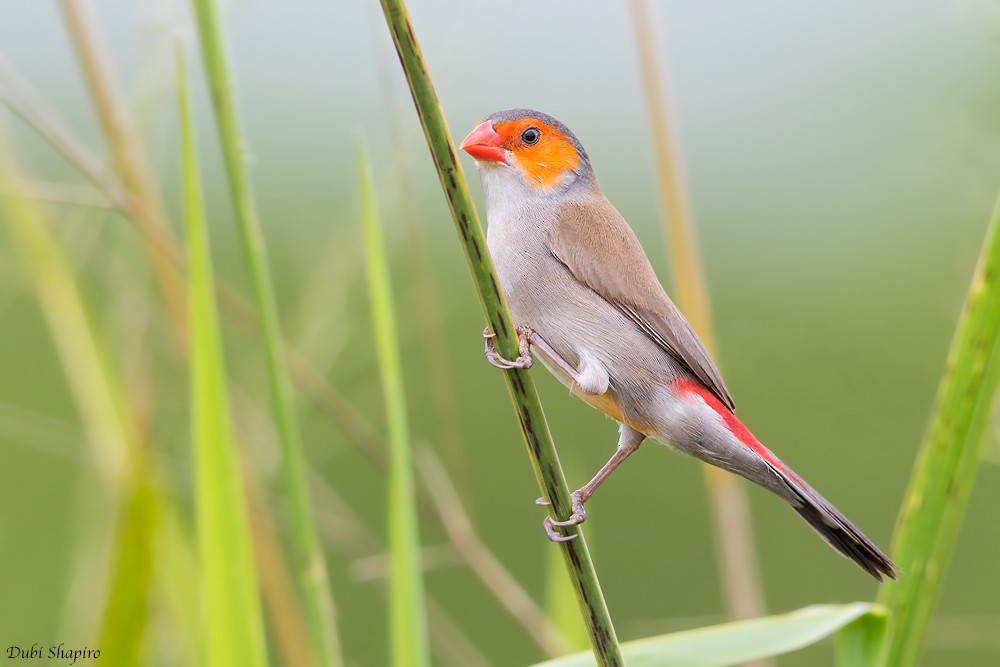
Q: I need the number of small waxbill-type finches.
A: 1